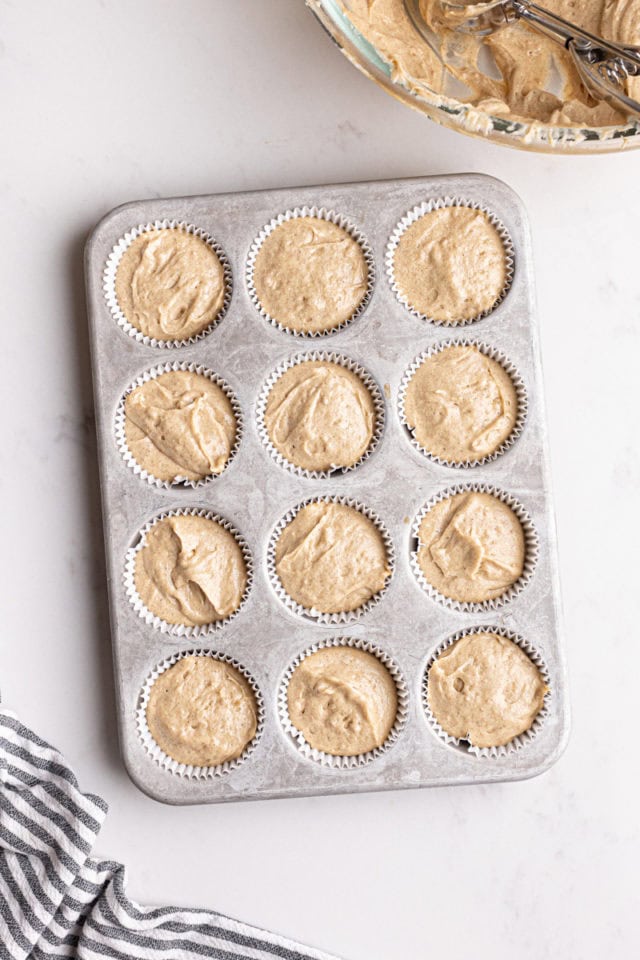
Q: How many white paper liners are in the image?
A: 12